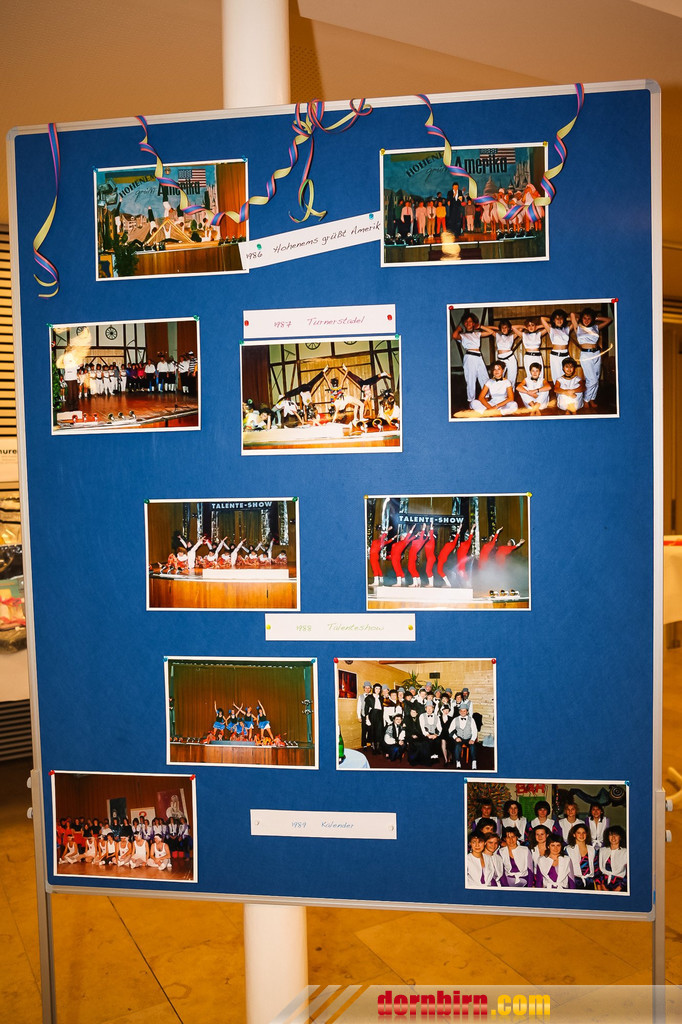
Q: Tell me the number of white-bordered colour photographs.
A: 11